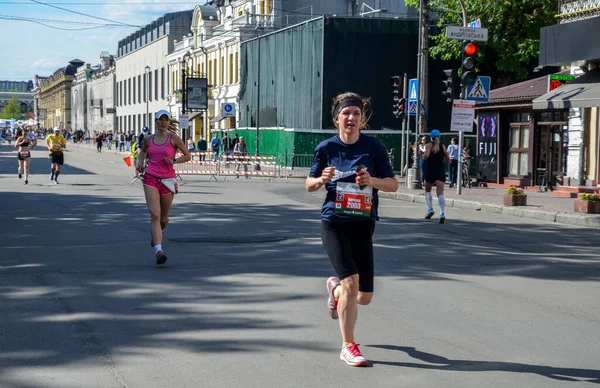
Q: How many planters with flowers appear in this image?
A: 2